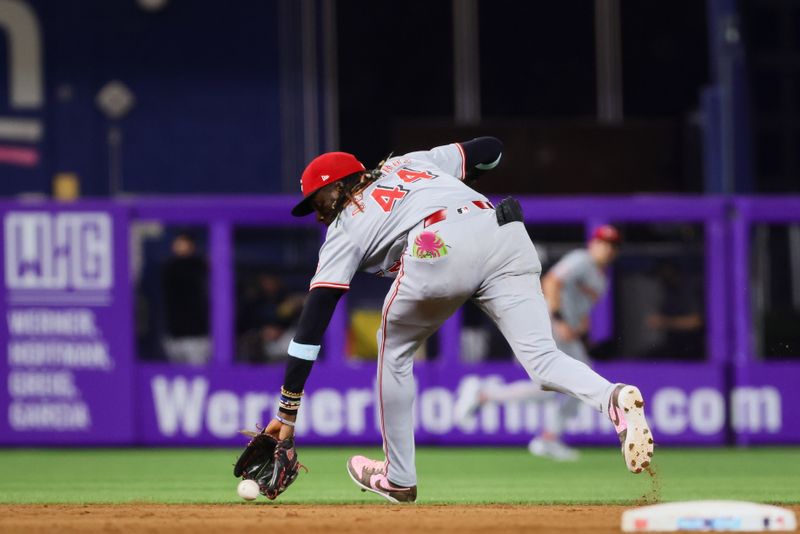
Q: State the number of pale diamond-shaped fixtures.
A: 1